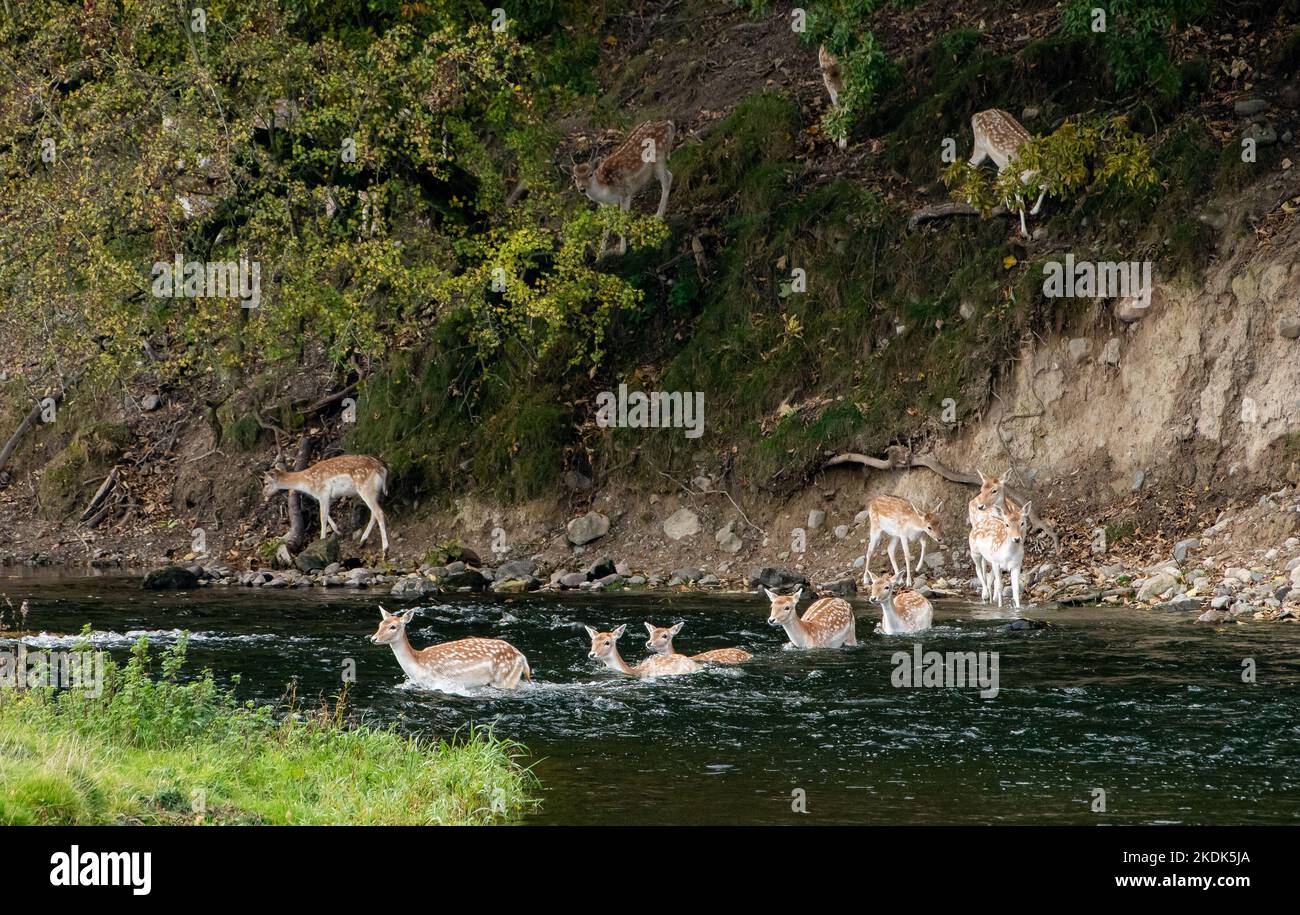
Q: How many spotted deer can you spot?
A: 12